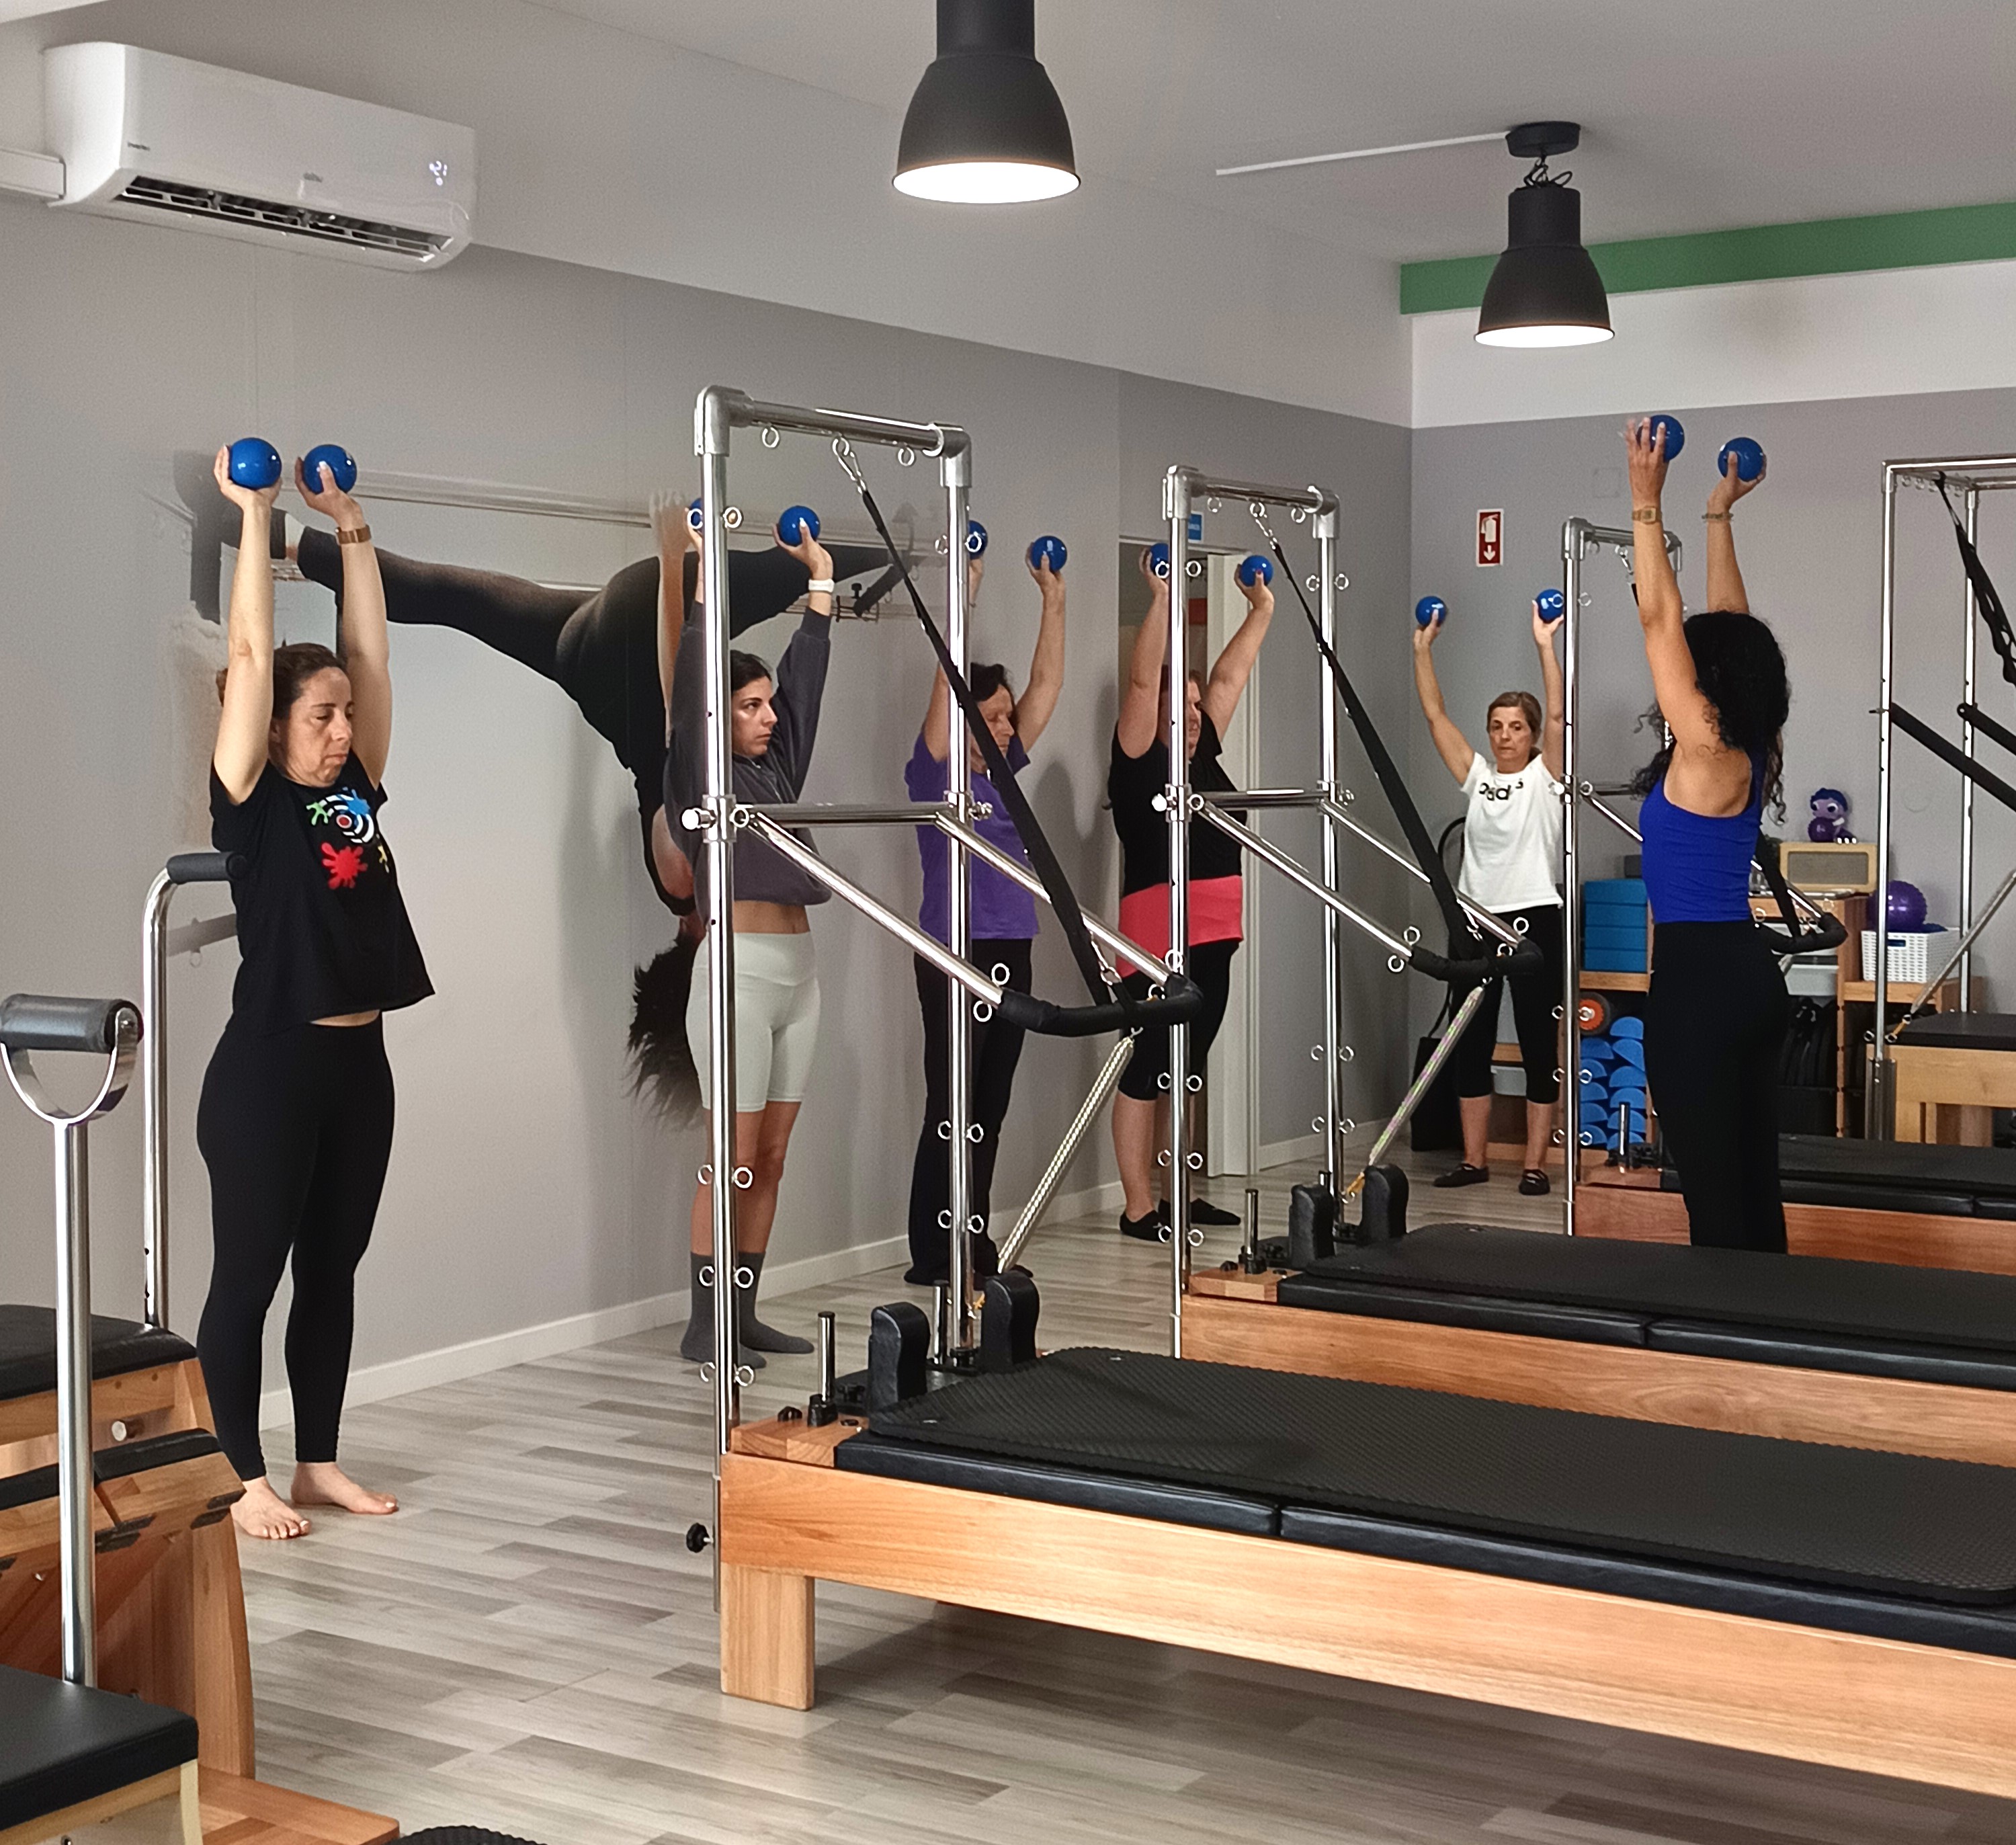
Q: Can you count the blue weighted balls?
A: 12